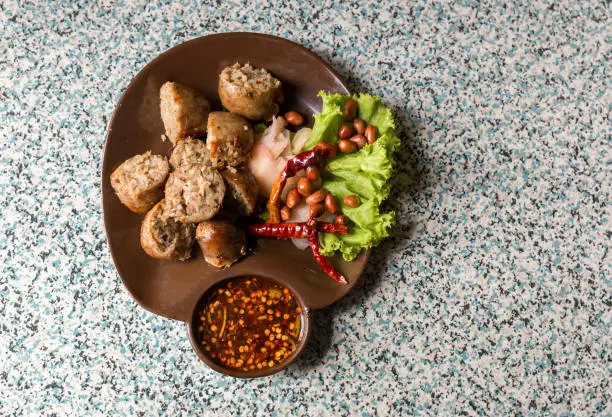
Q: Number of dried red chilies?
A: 3